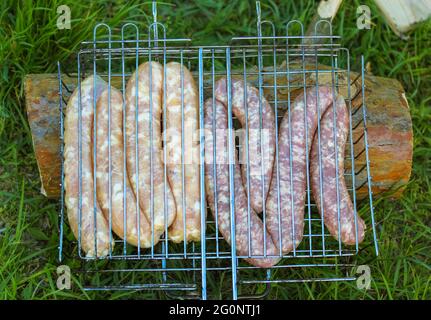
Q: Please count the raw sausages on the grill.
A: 8